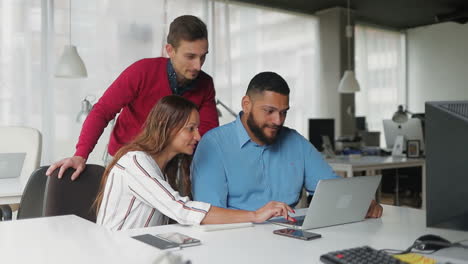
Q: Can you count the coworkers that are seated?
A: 2